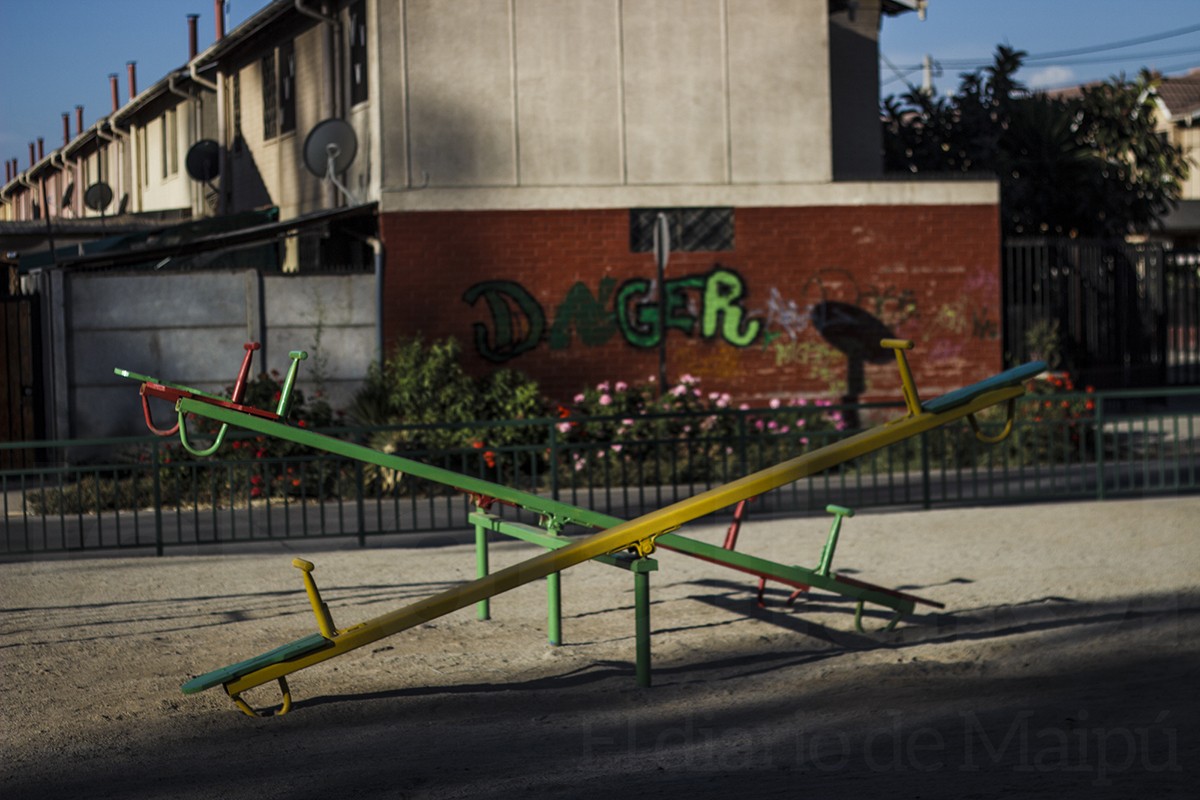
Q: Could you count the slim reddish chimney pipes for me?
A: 10